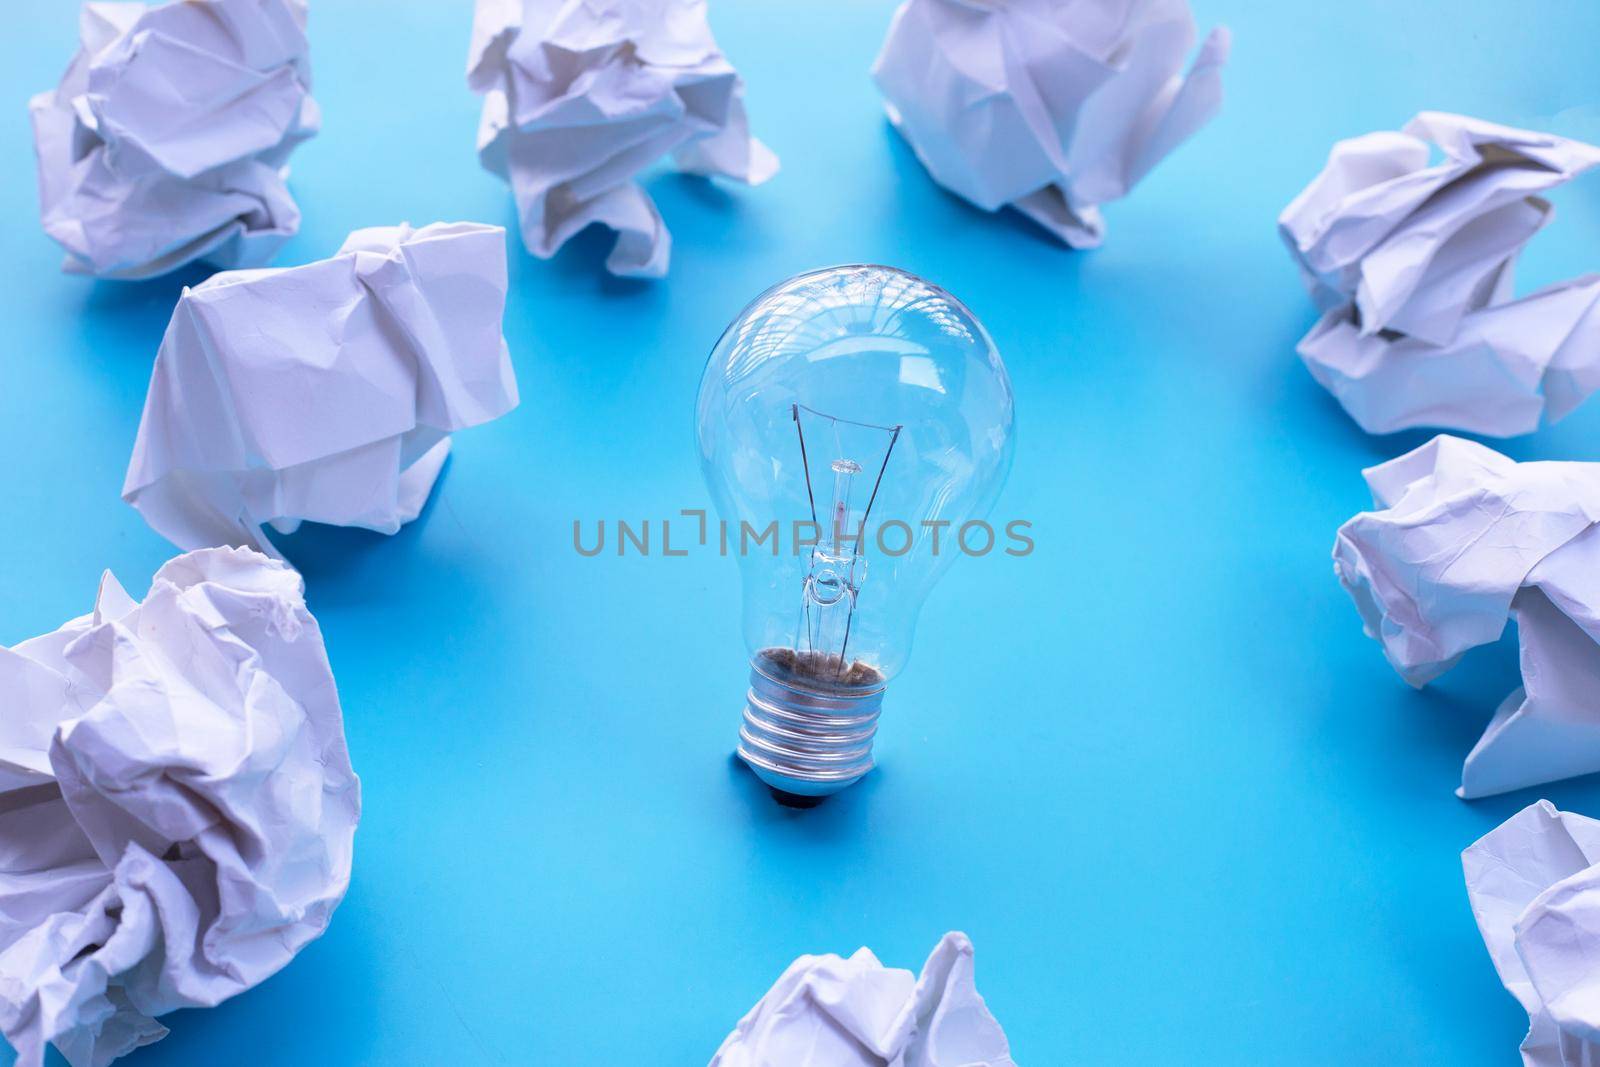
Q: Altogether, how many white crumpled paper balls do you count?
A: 9